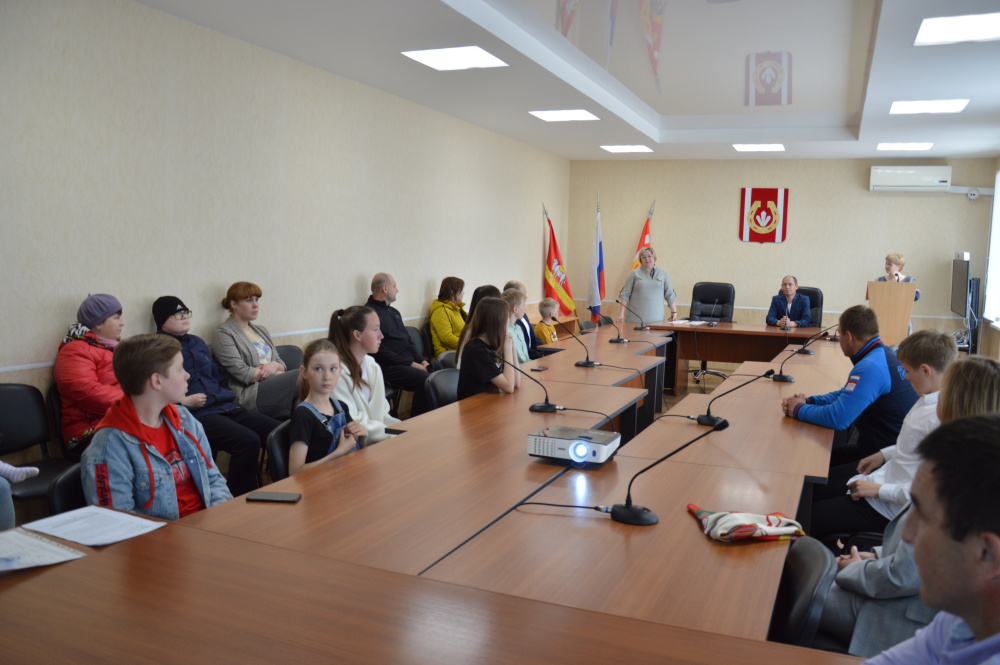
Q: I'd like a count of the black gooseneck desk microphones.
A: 11